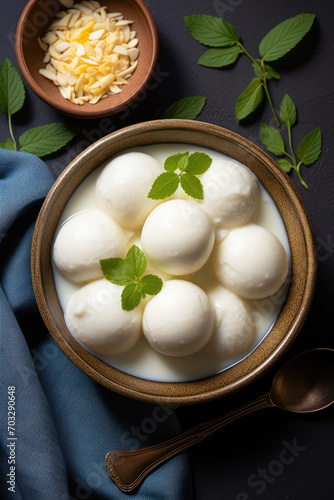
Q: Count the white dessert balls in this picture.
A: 8